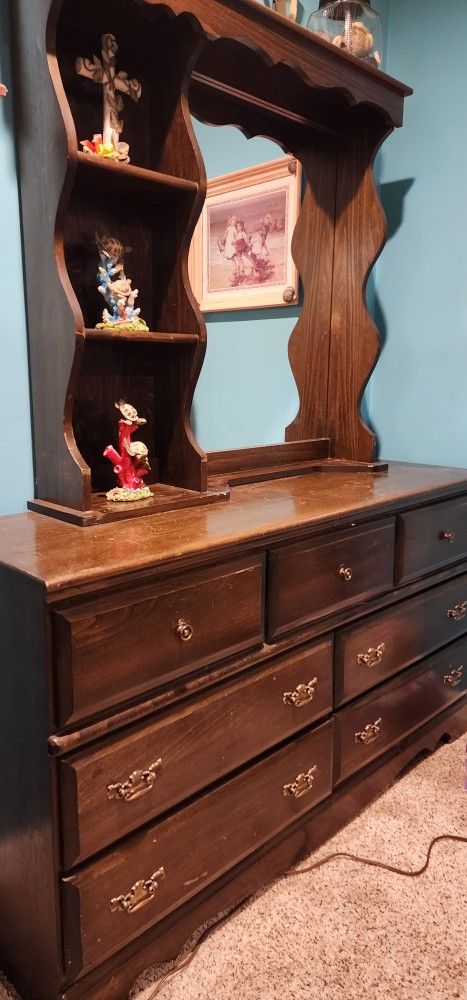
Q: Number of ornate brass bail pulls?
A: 8